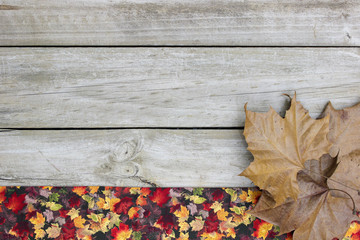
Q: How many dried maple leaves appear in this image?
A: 3